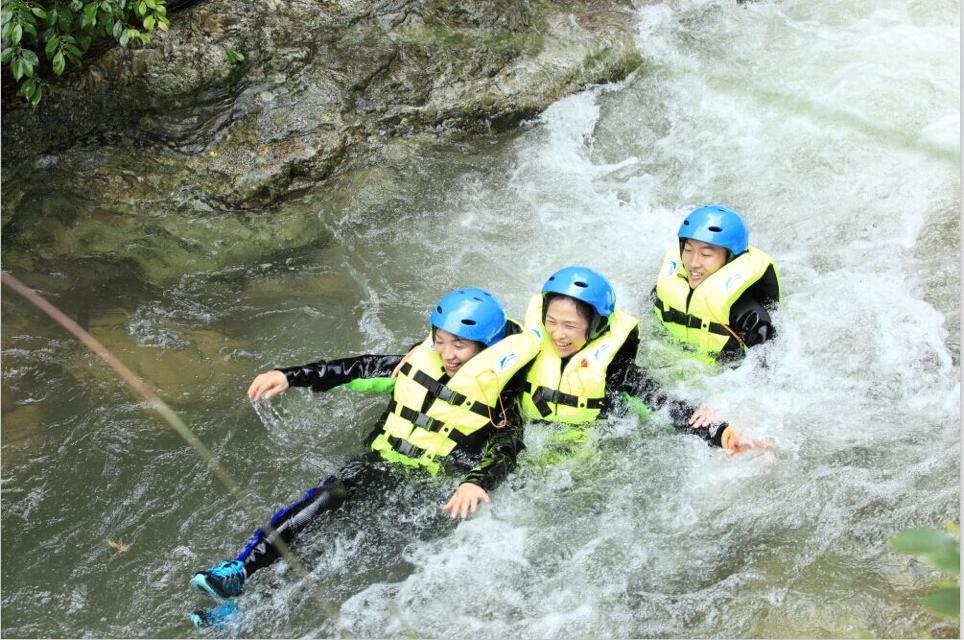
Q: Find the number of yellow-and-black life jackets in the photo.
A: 3